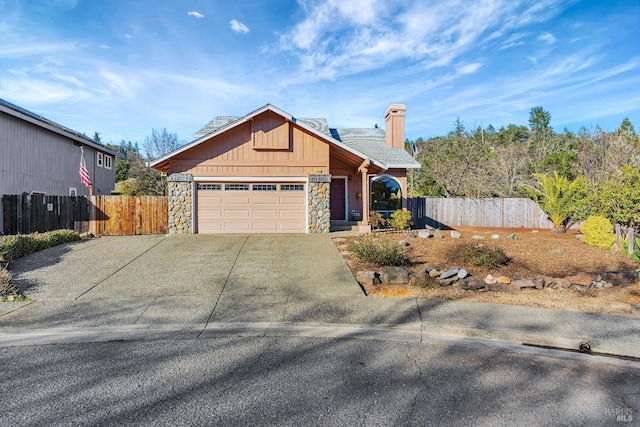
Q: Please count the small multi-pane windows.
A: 4